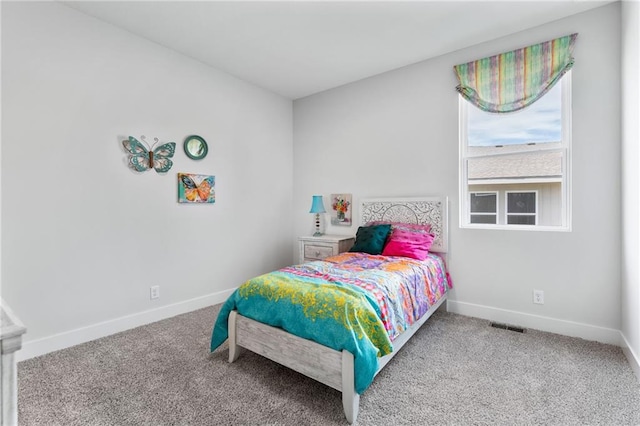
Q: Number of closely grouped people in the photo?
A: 0